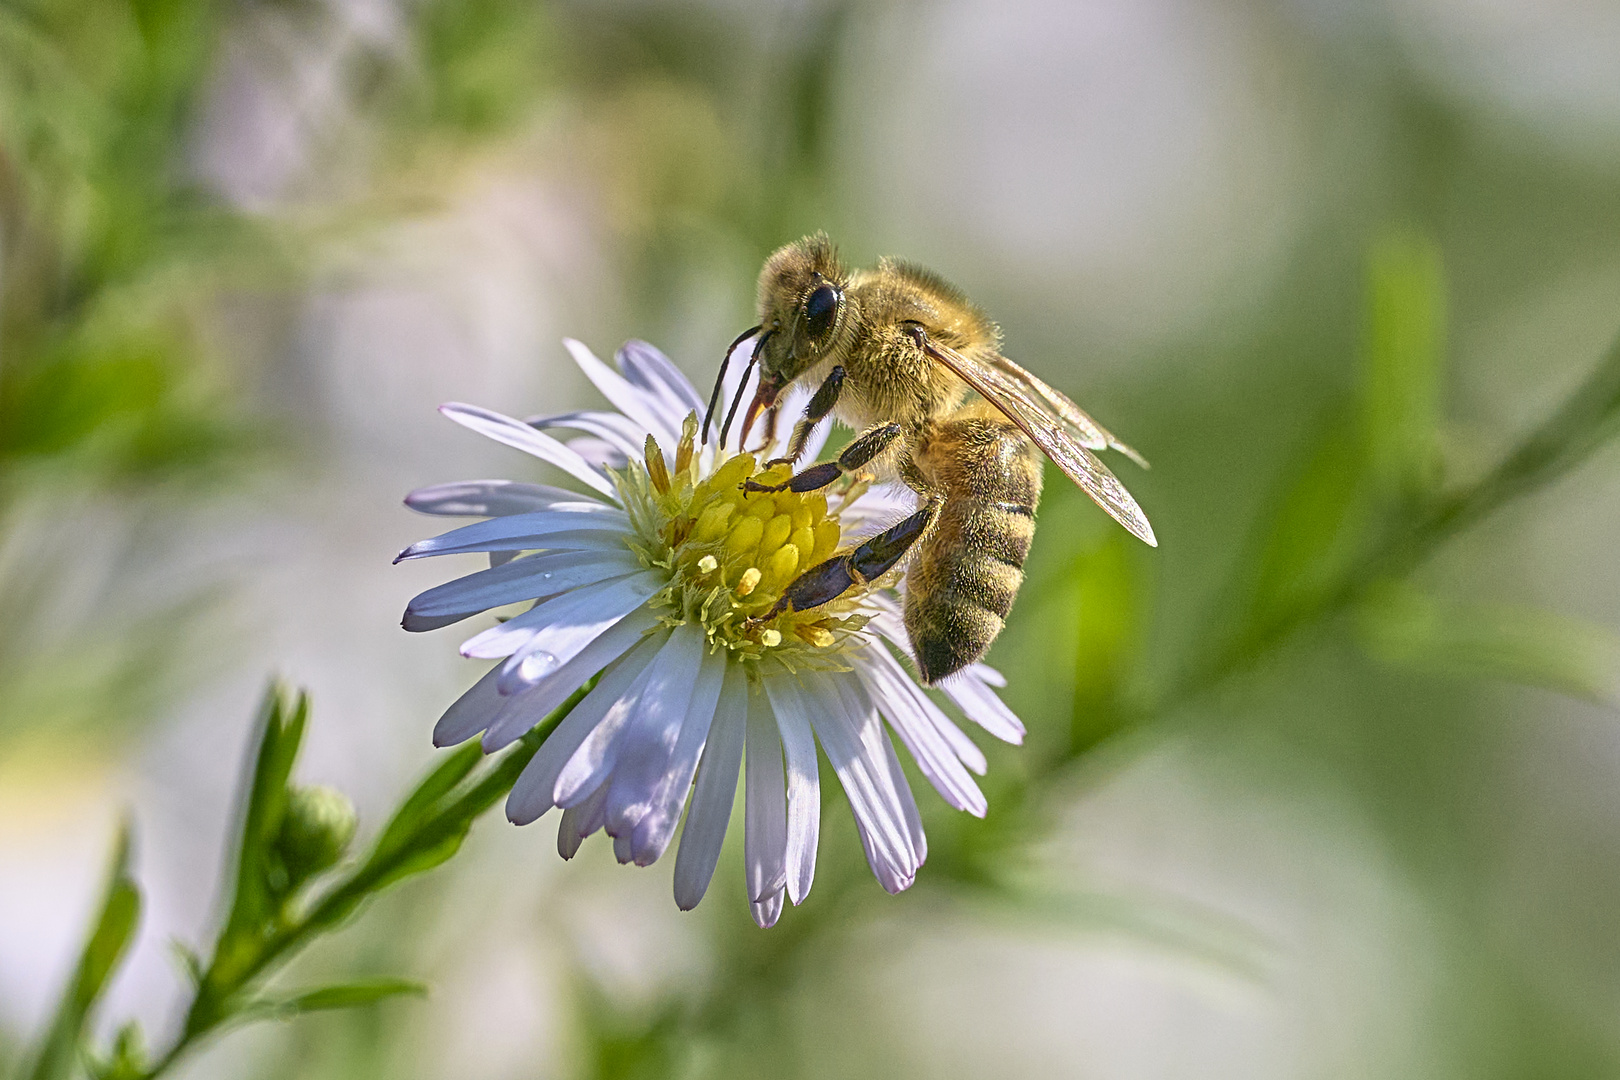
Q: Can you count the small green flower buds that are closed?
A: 1